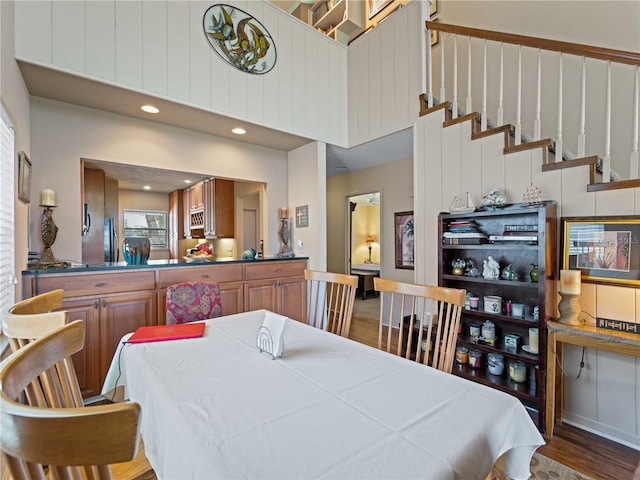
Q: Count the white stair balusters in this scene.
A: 12